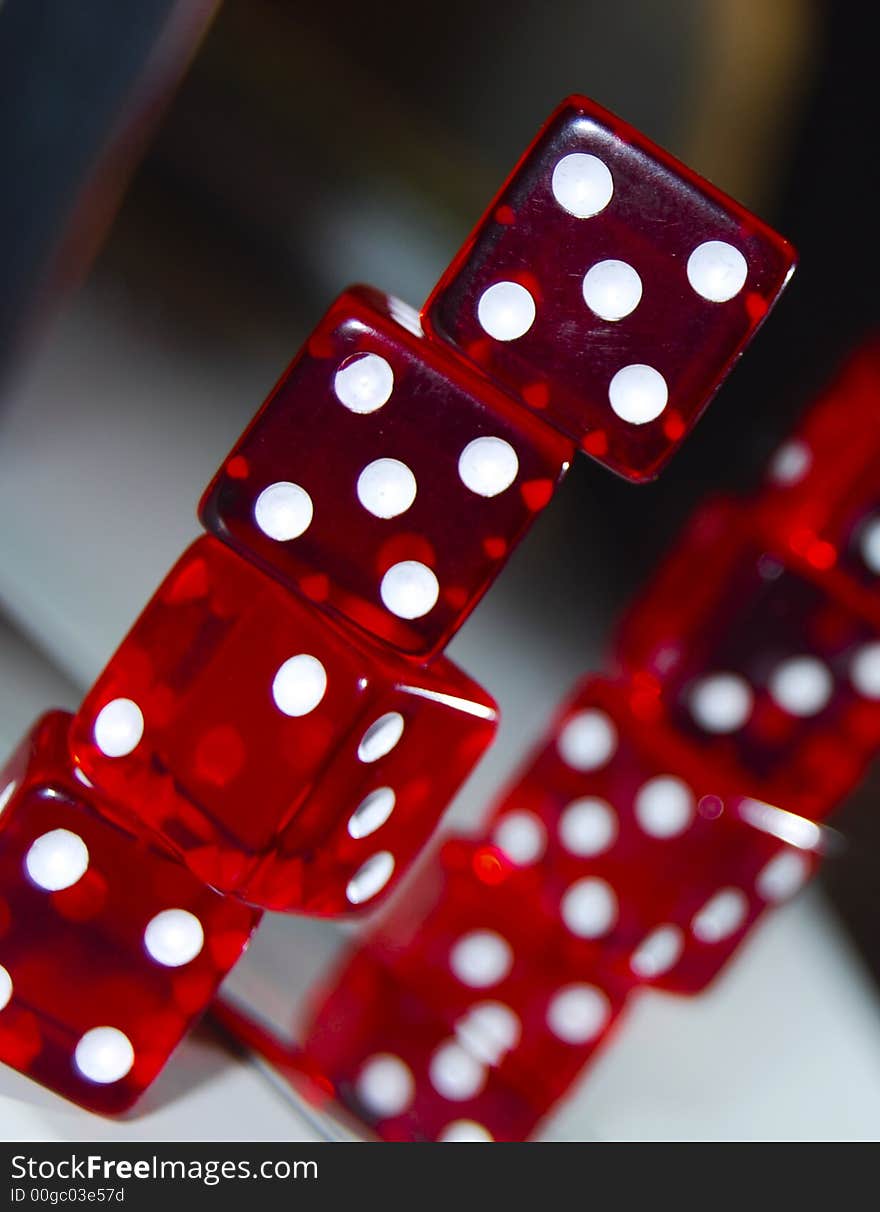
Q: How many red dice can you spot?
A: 8